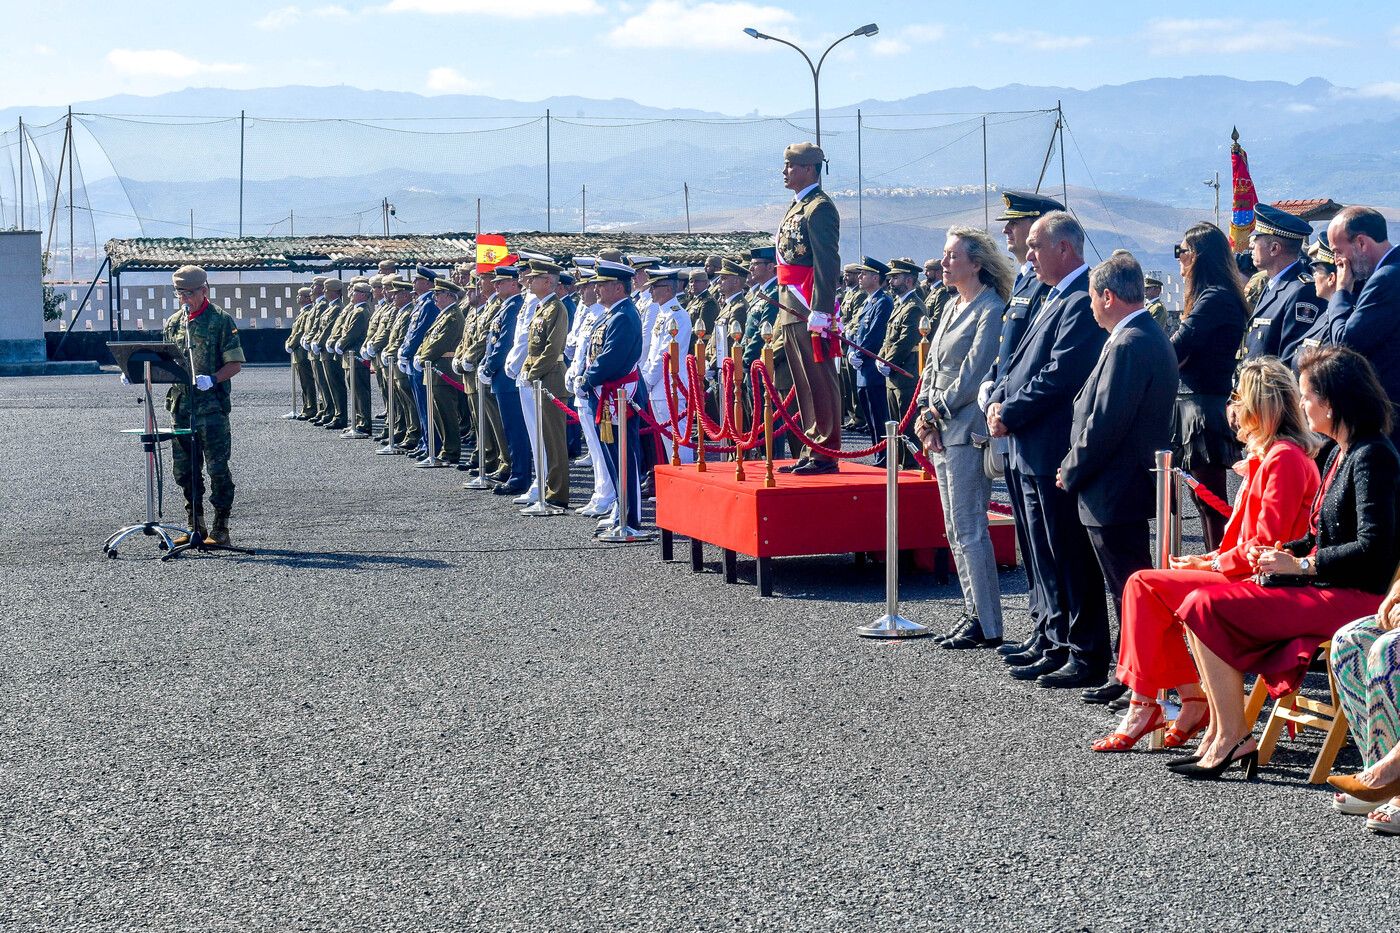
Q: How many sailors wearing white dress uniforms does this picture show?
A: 5